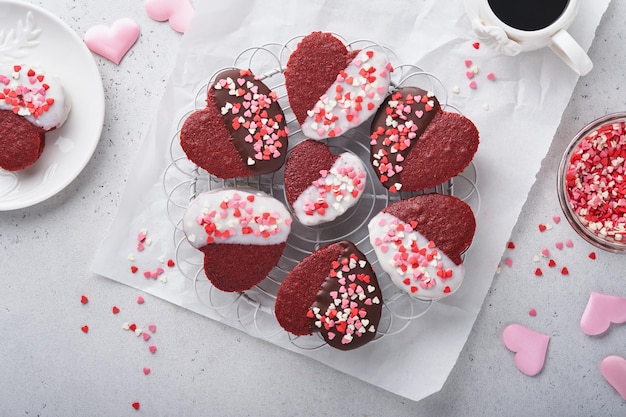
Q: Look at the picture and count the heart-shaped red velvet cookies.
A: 8